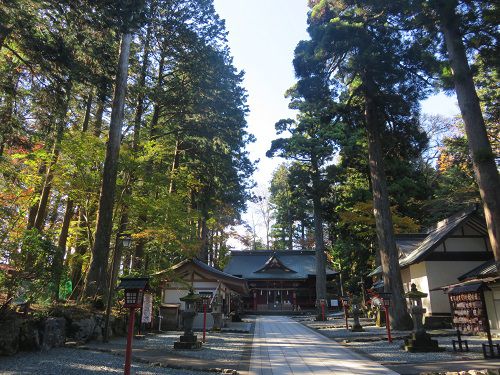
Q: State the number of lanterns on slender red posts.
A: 5